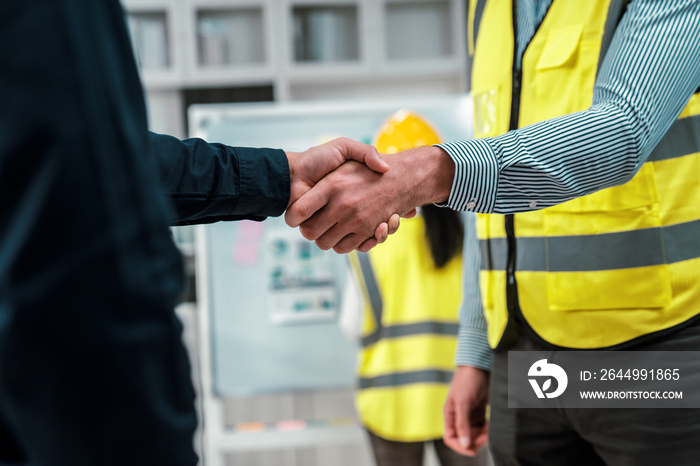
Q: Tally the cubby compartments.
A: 4